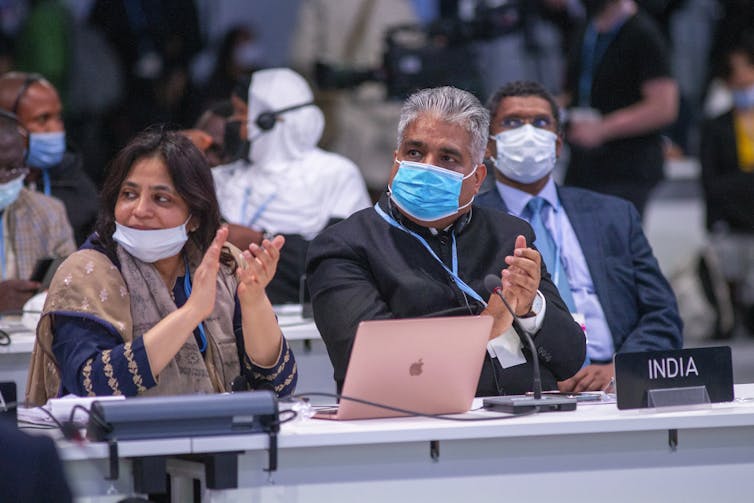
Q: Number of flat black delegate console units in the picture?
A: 1